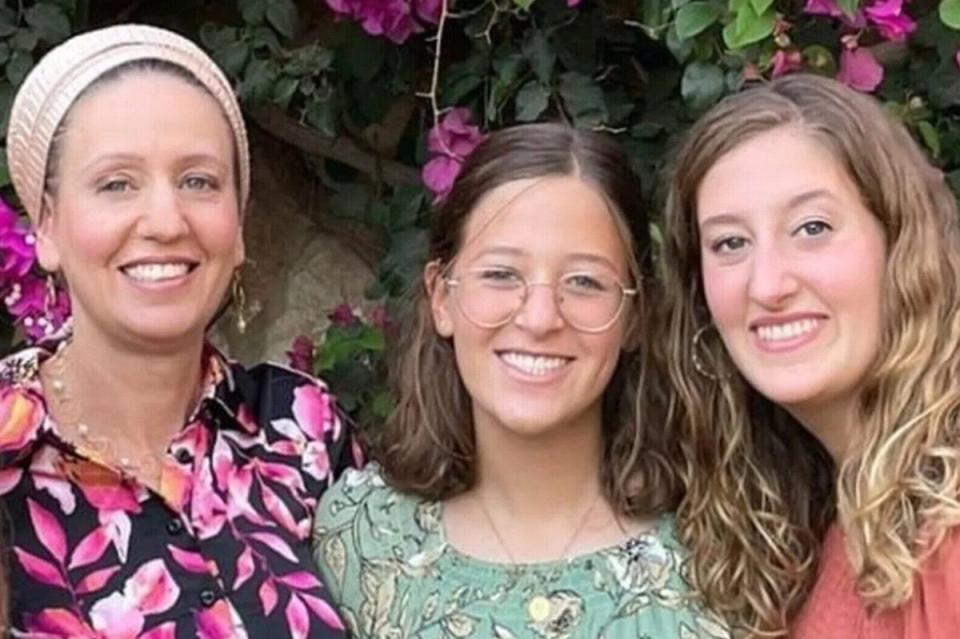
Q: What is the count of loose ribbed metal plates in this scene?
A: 0